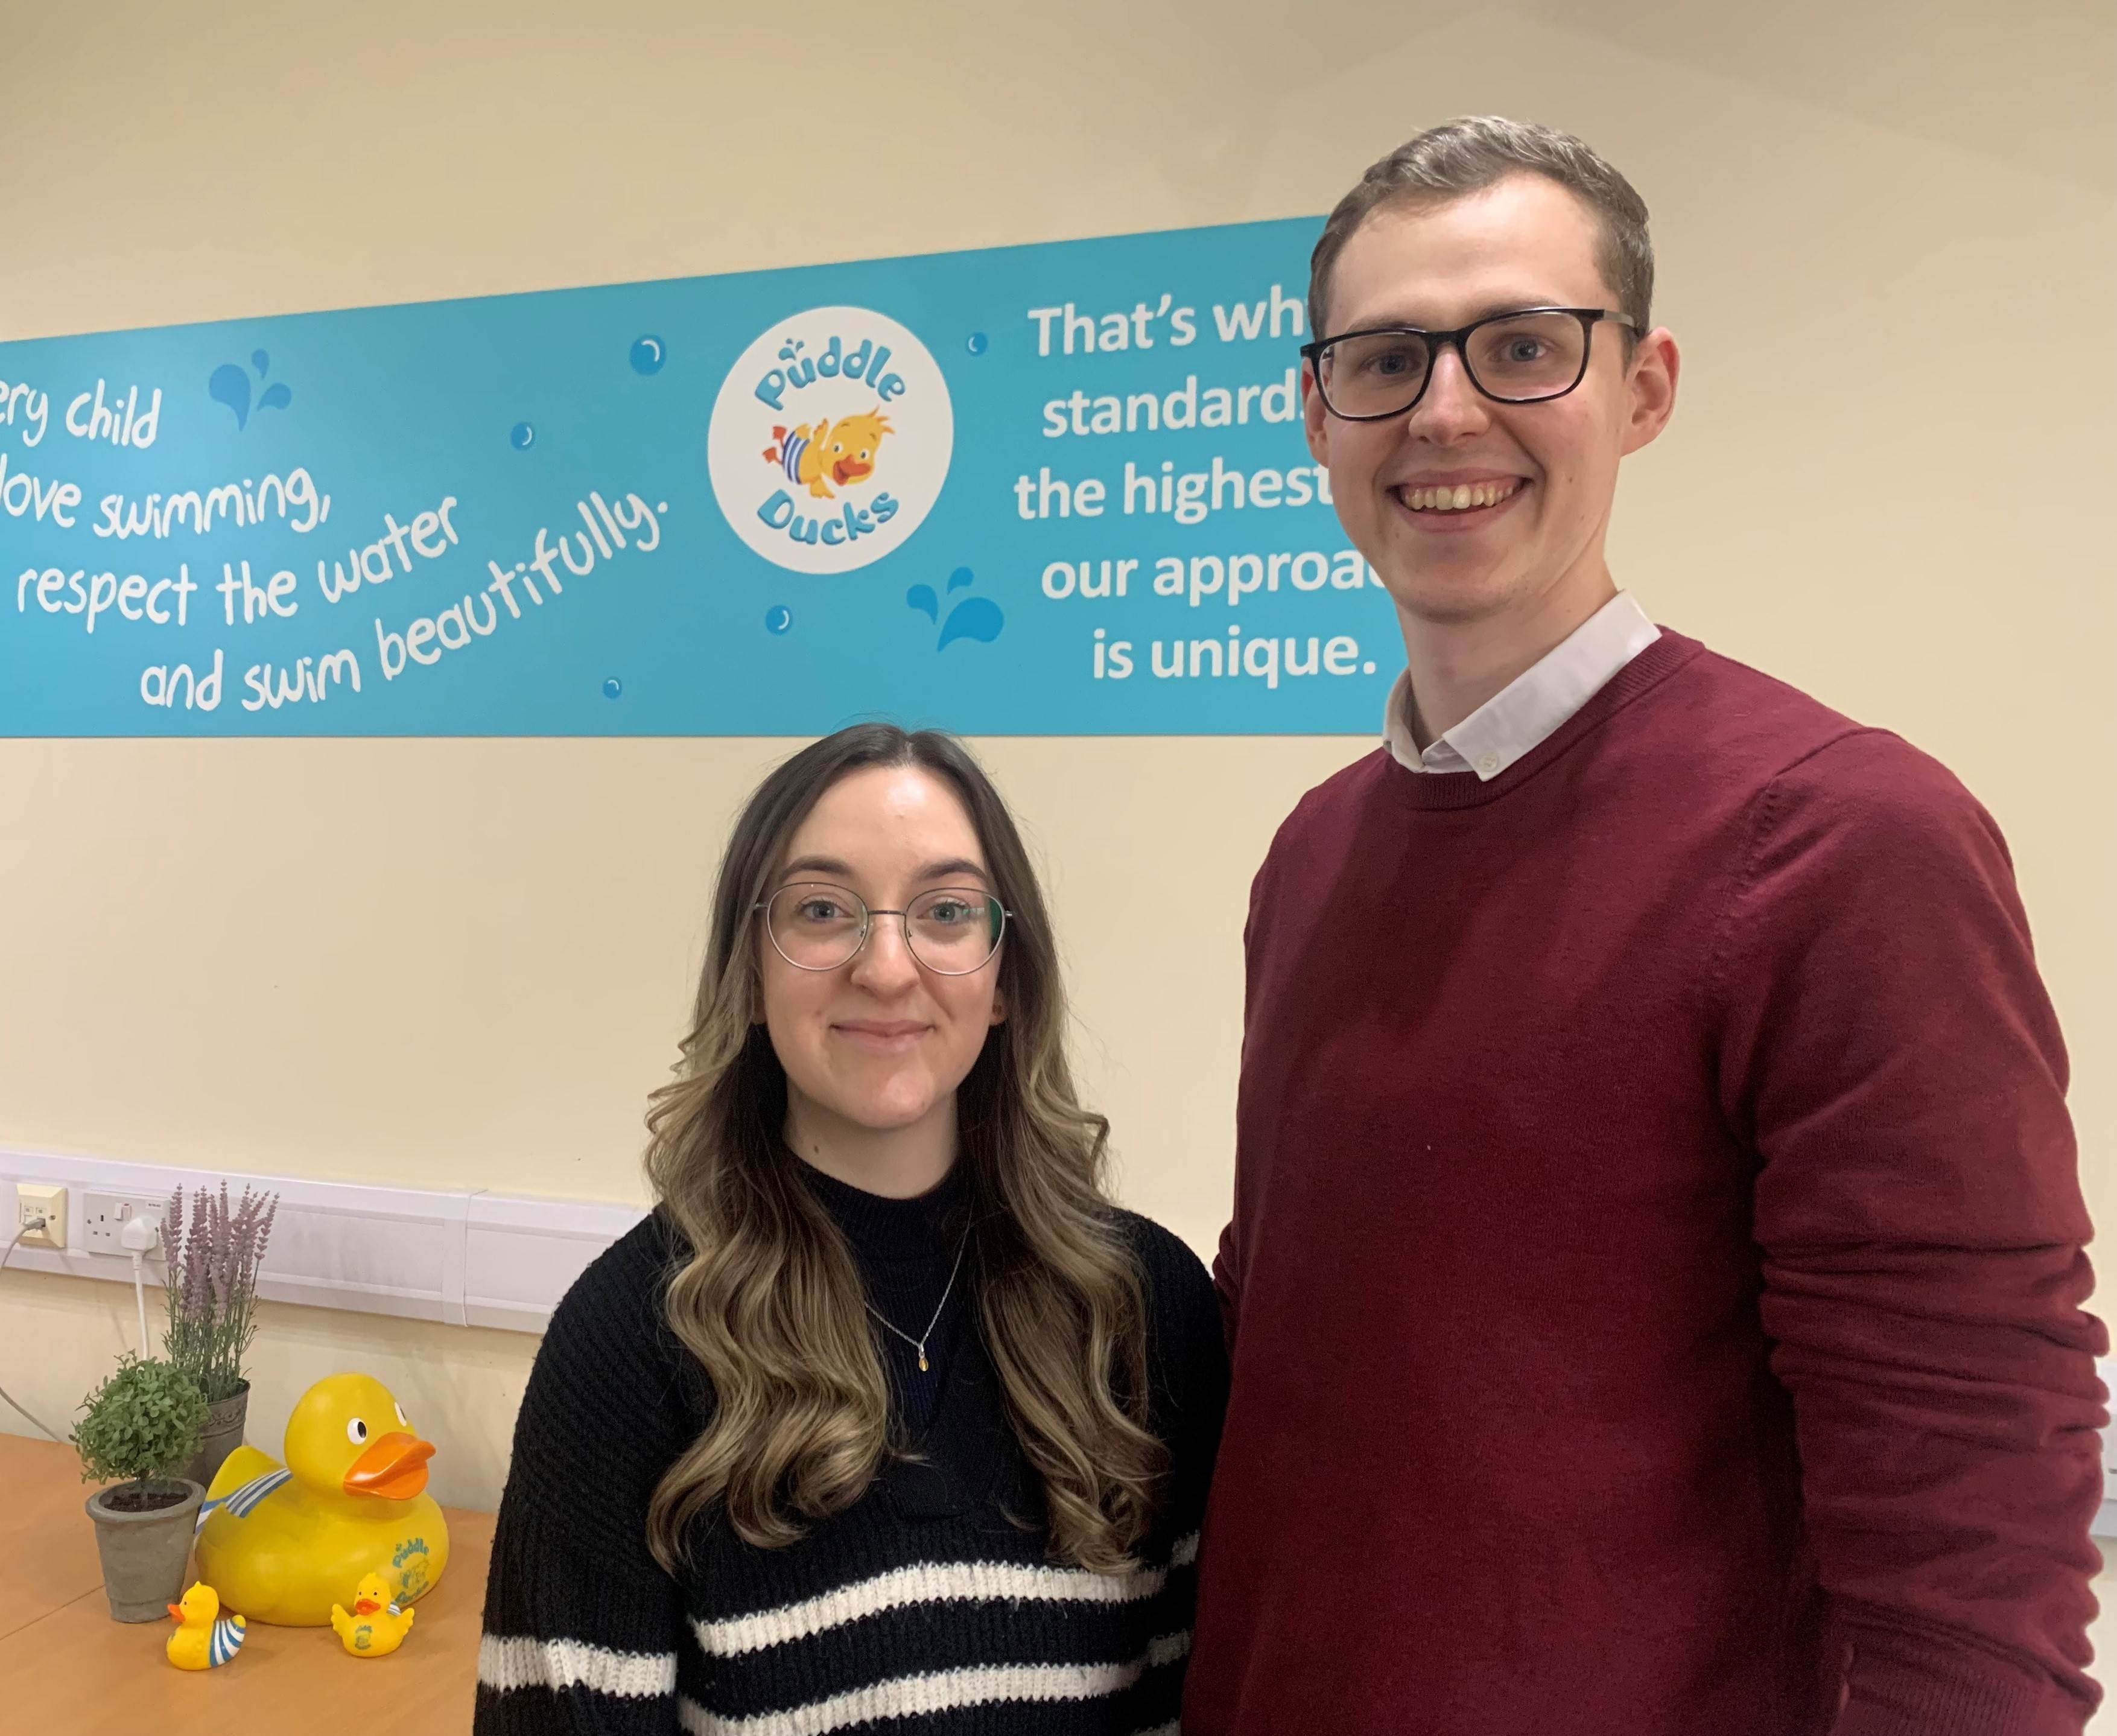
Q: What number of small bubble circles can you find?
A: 5